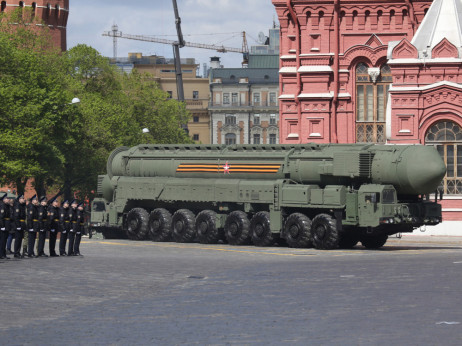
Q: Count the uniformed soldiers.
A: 8